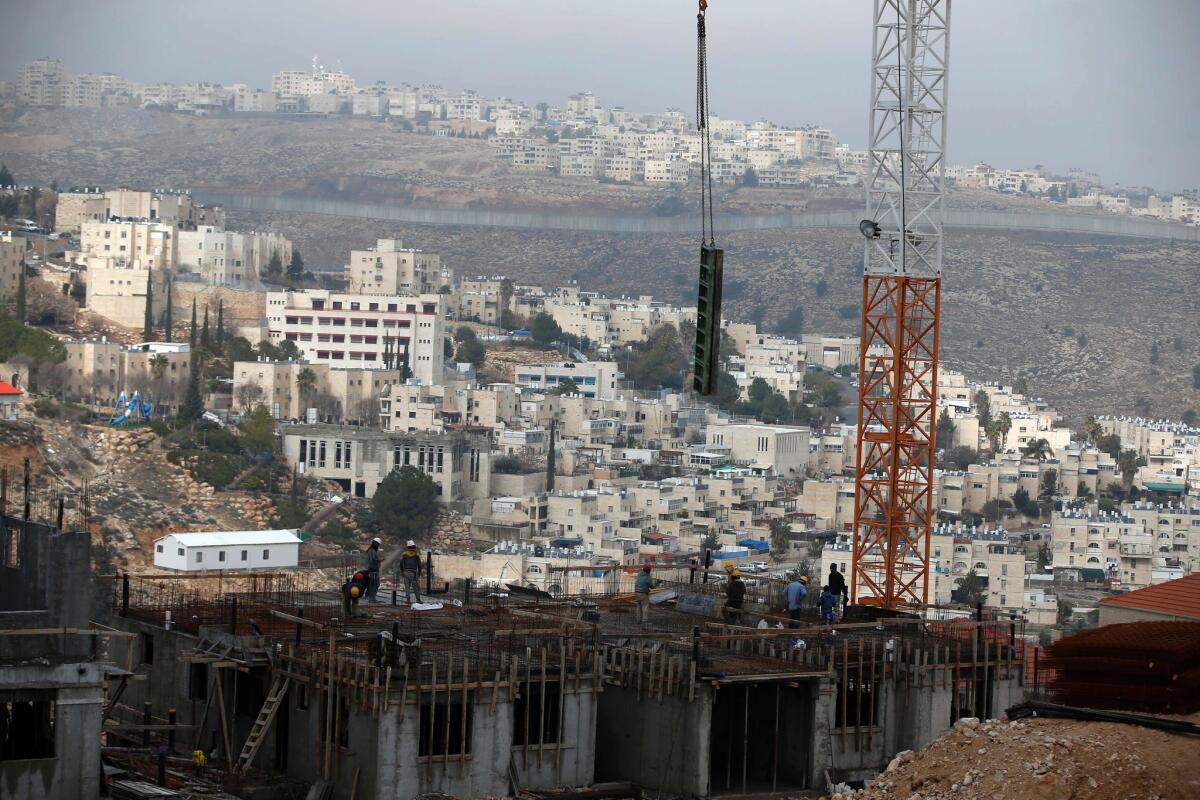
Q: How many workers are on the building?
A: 10